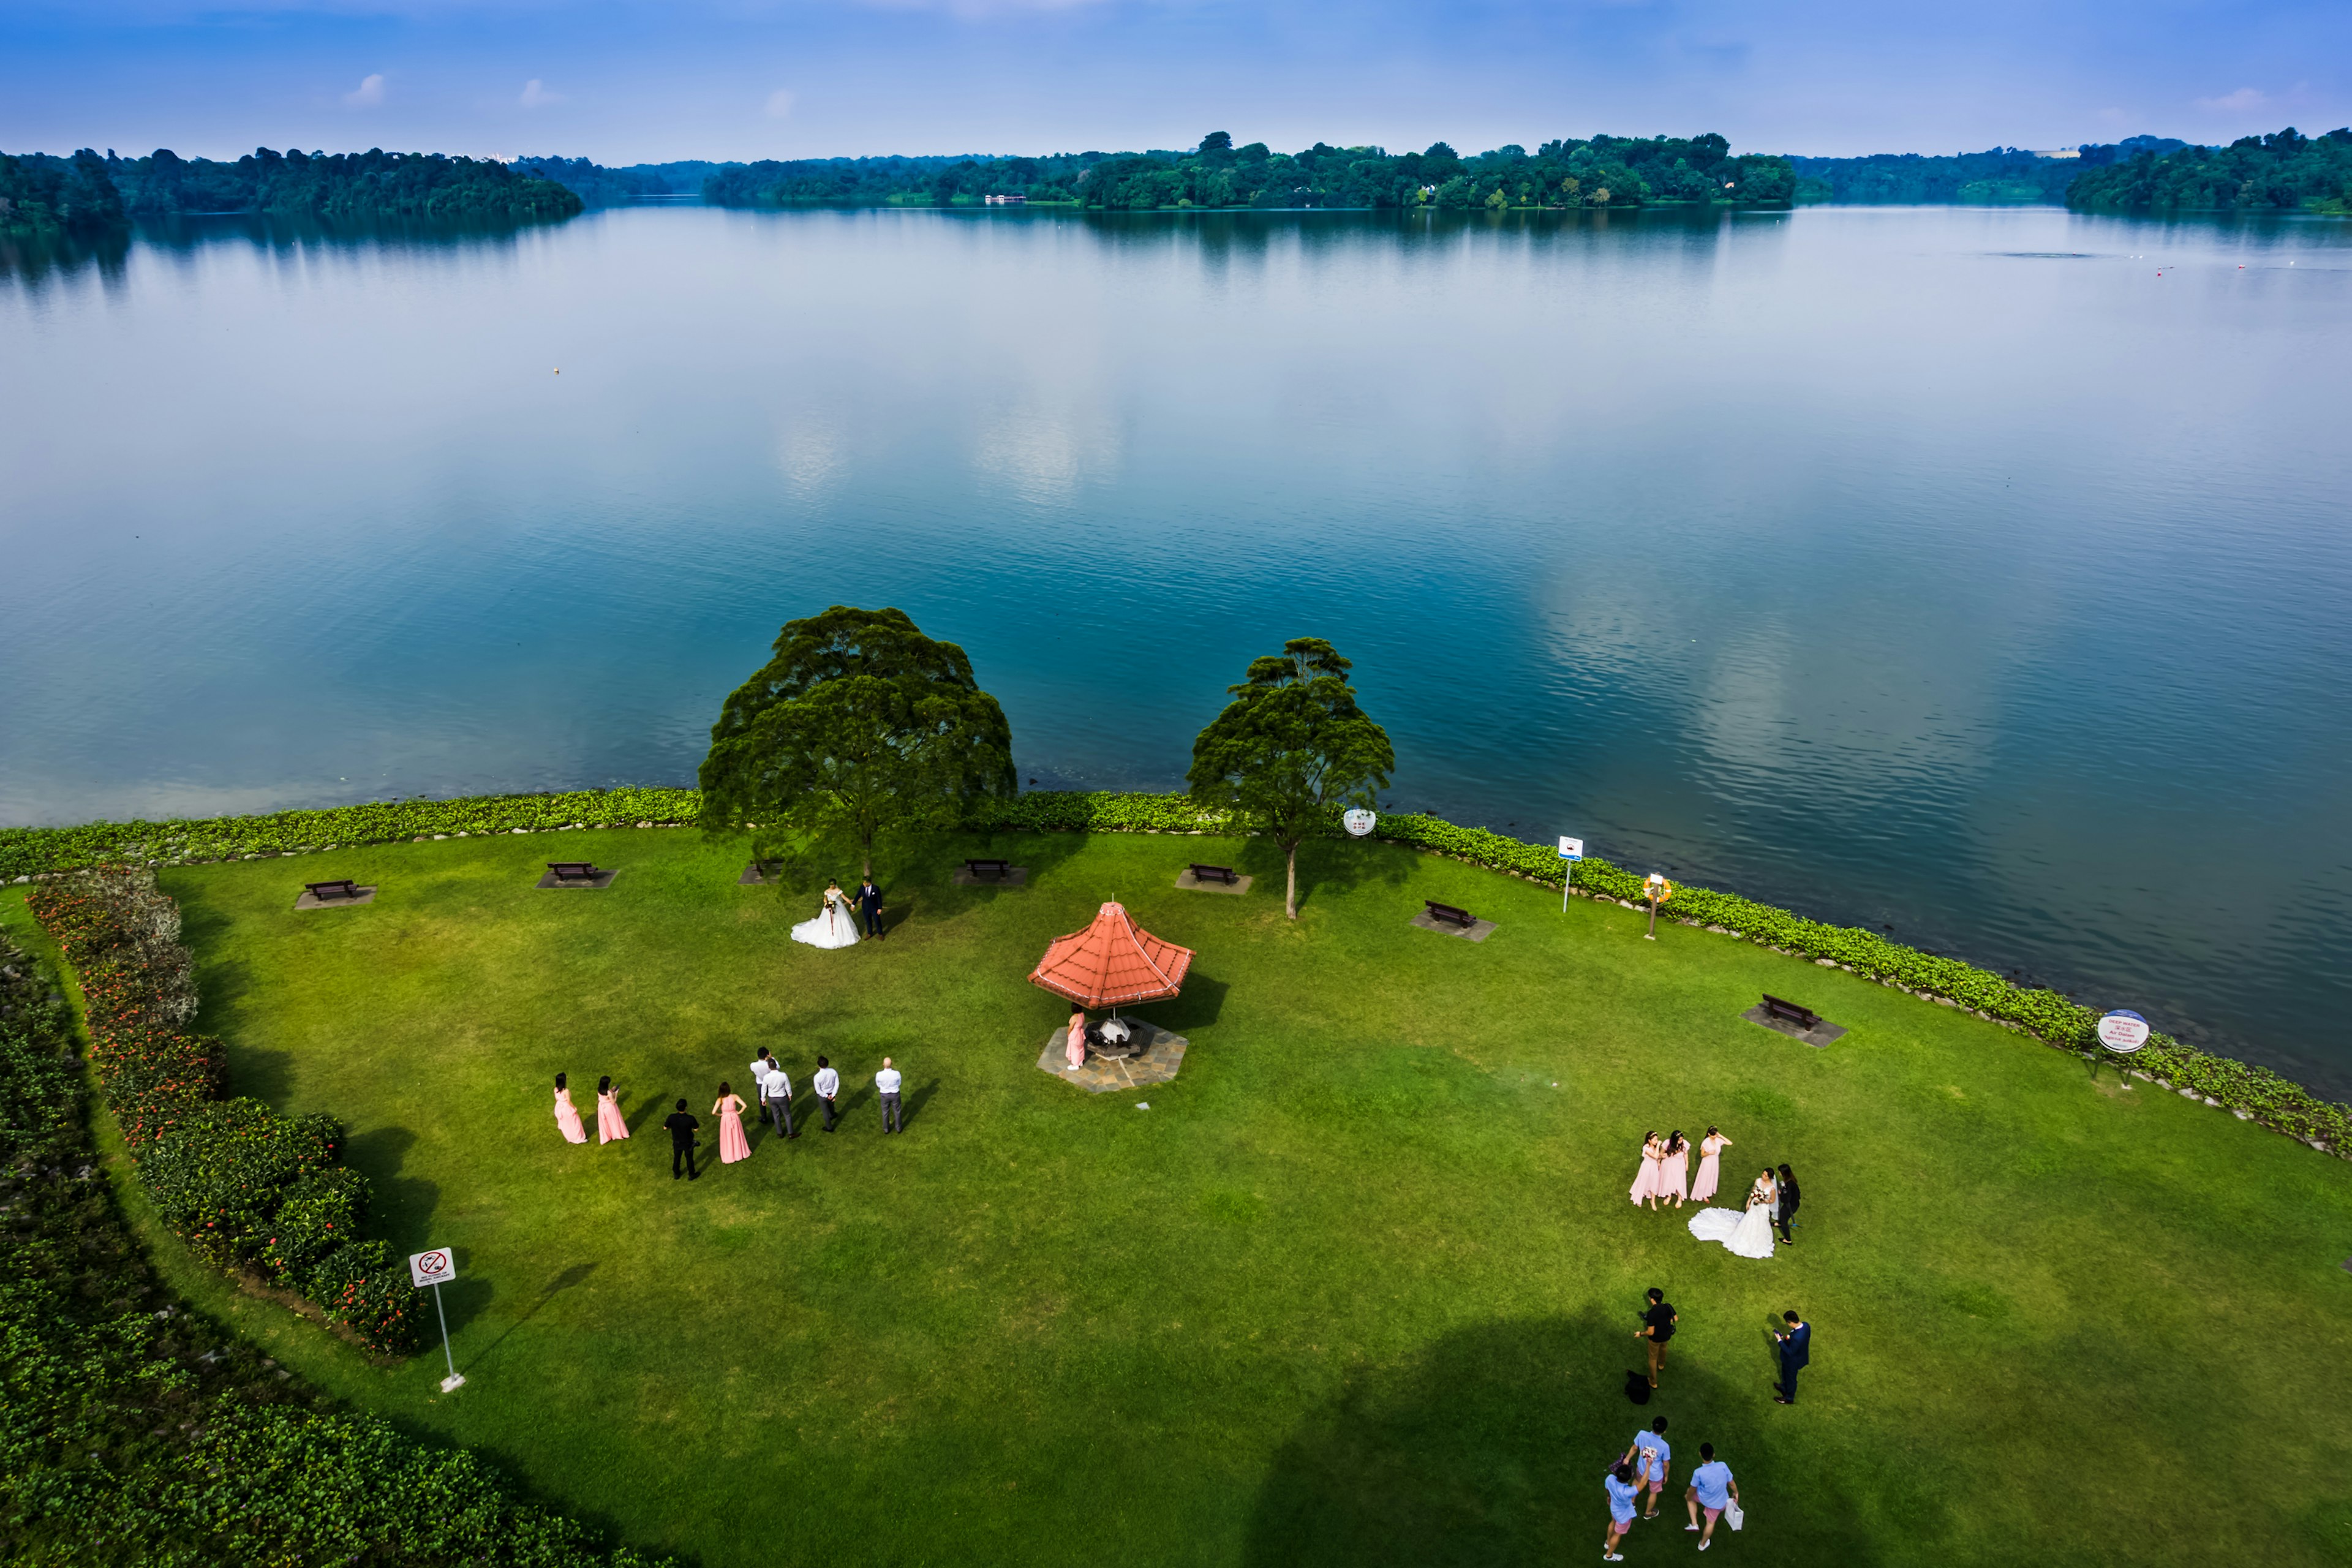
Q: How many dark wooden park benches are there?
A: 7